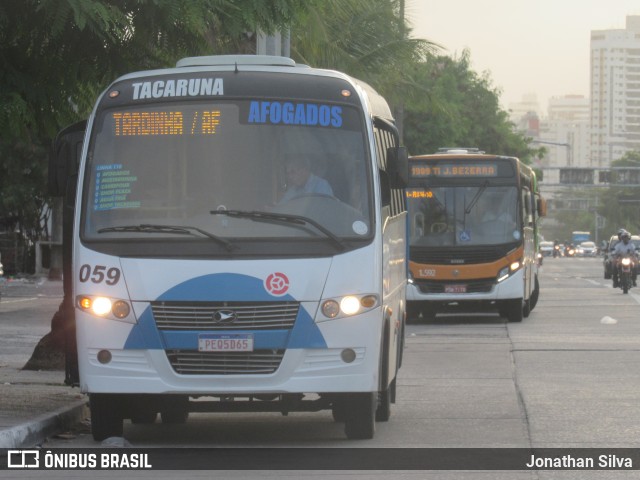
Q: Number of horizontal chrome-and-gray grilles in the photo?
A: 2